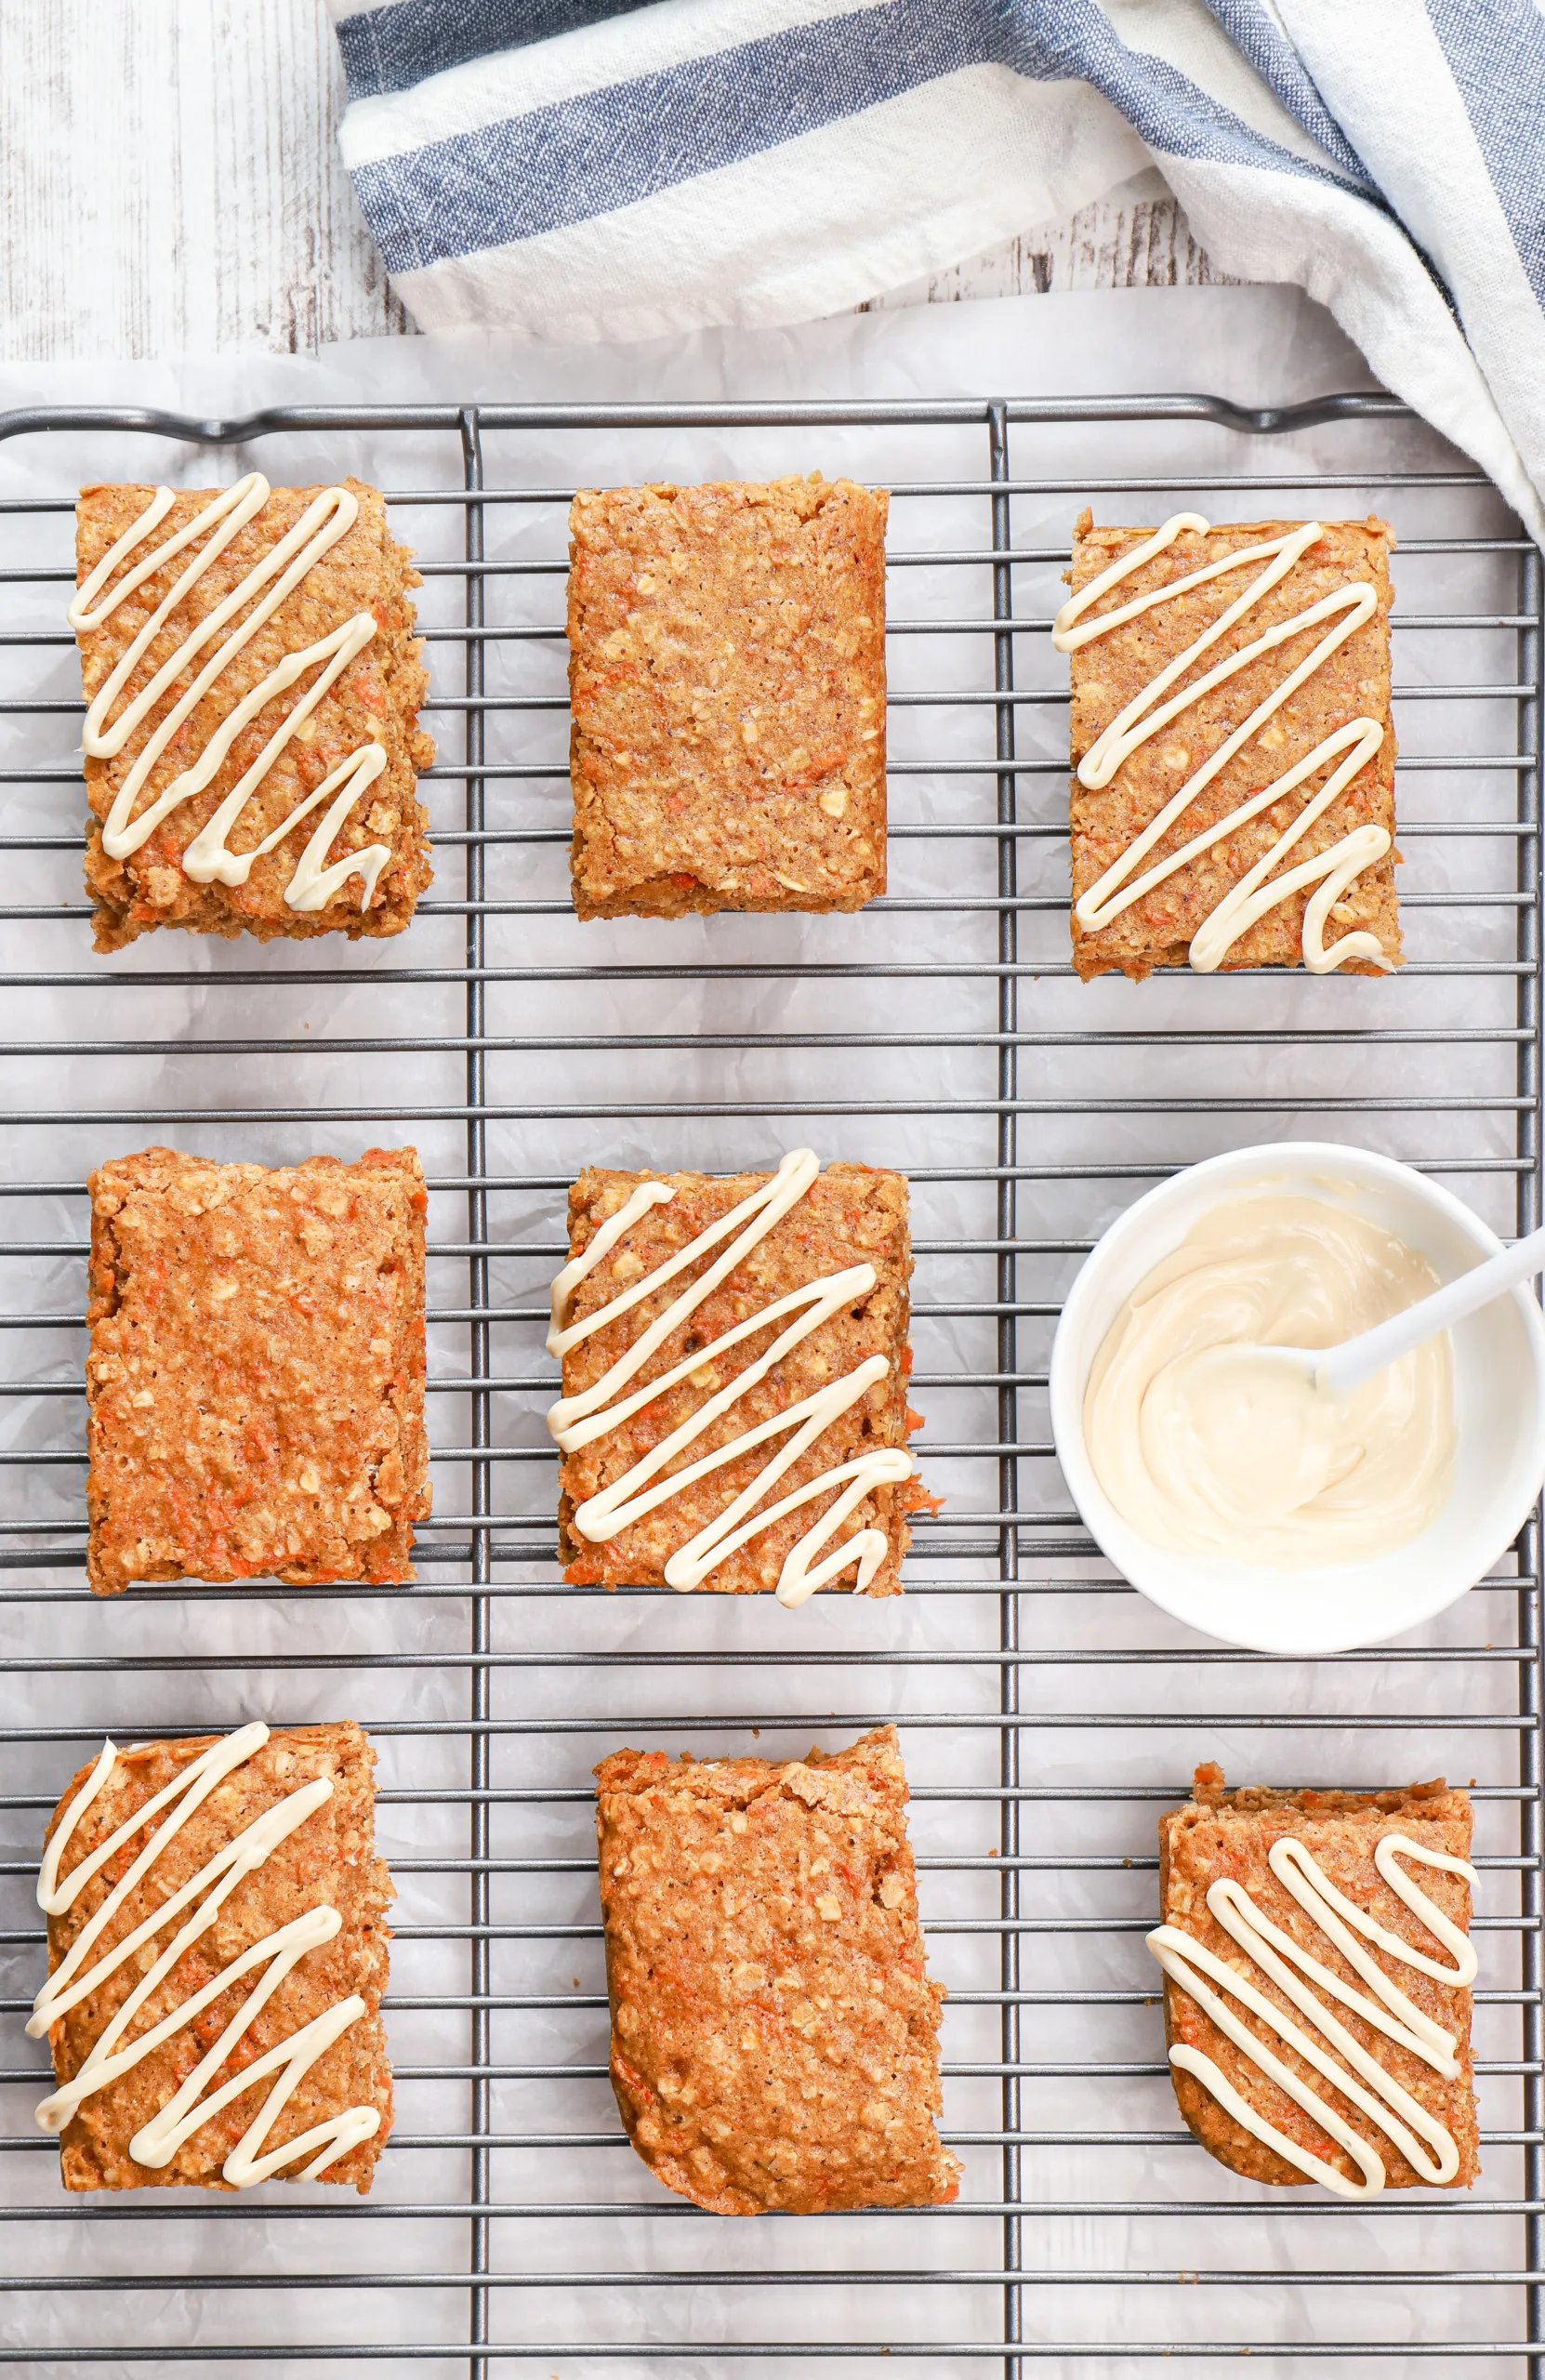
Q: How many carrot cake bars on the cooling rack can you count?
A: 8